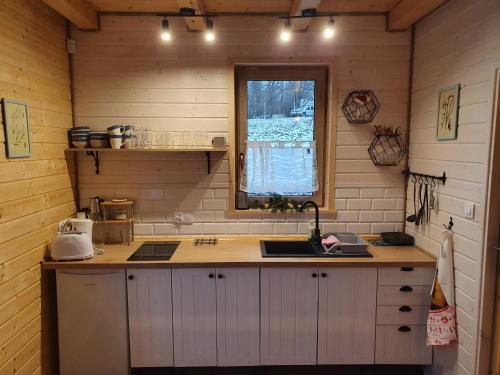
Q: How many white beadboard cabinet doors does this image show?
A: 5